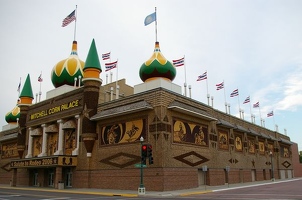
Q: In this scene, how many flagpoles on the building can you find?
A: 13